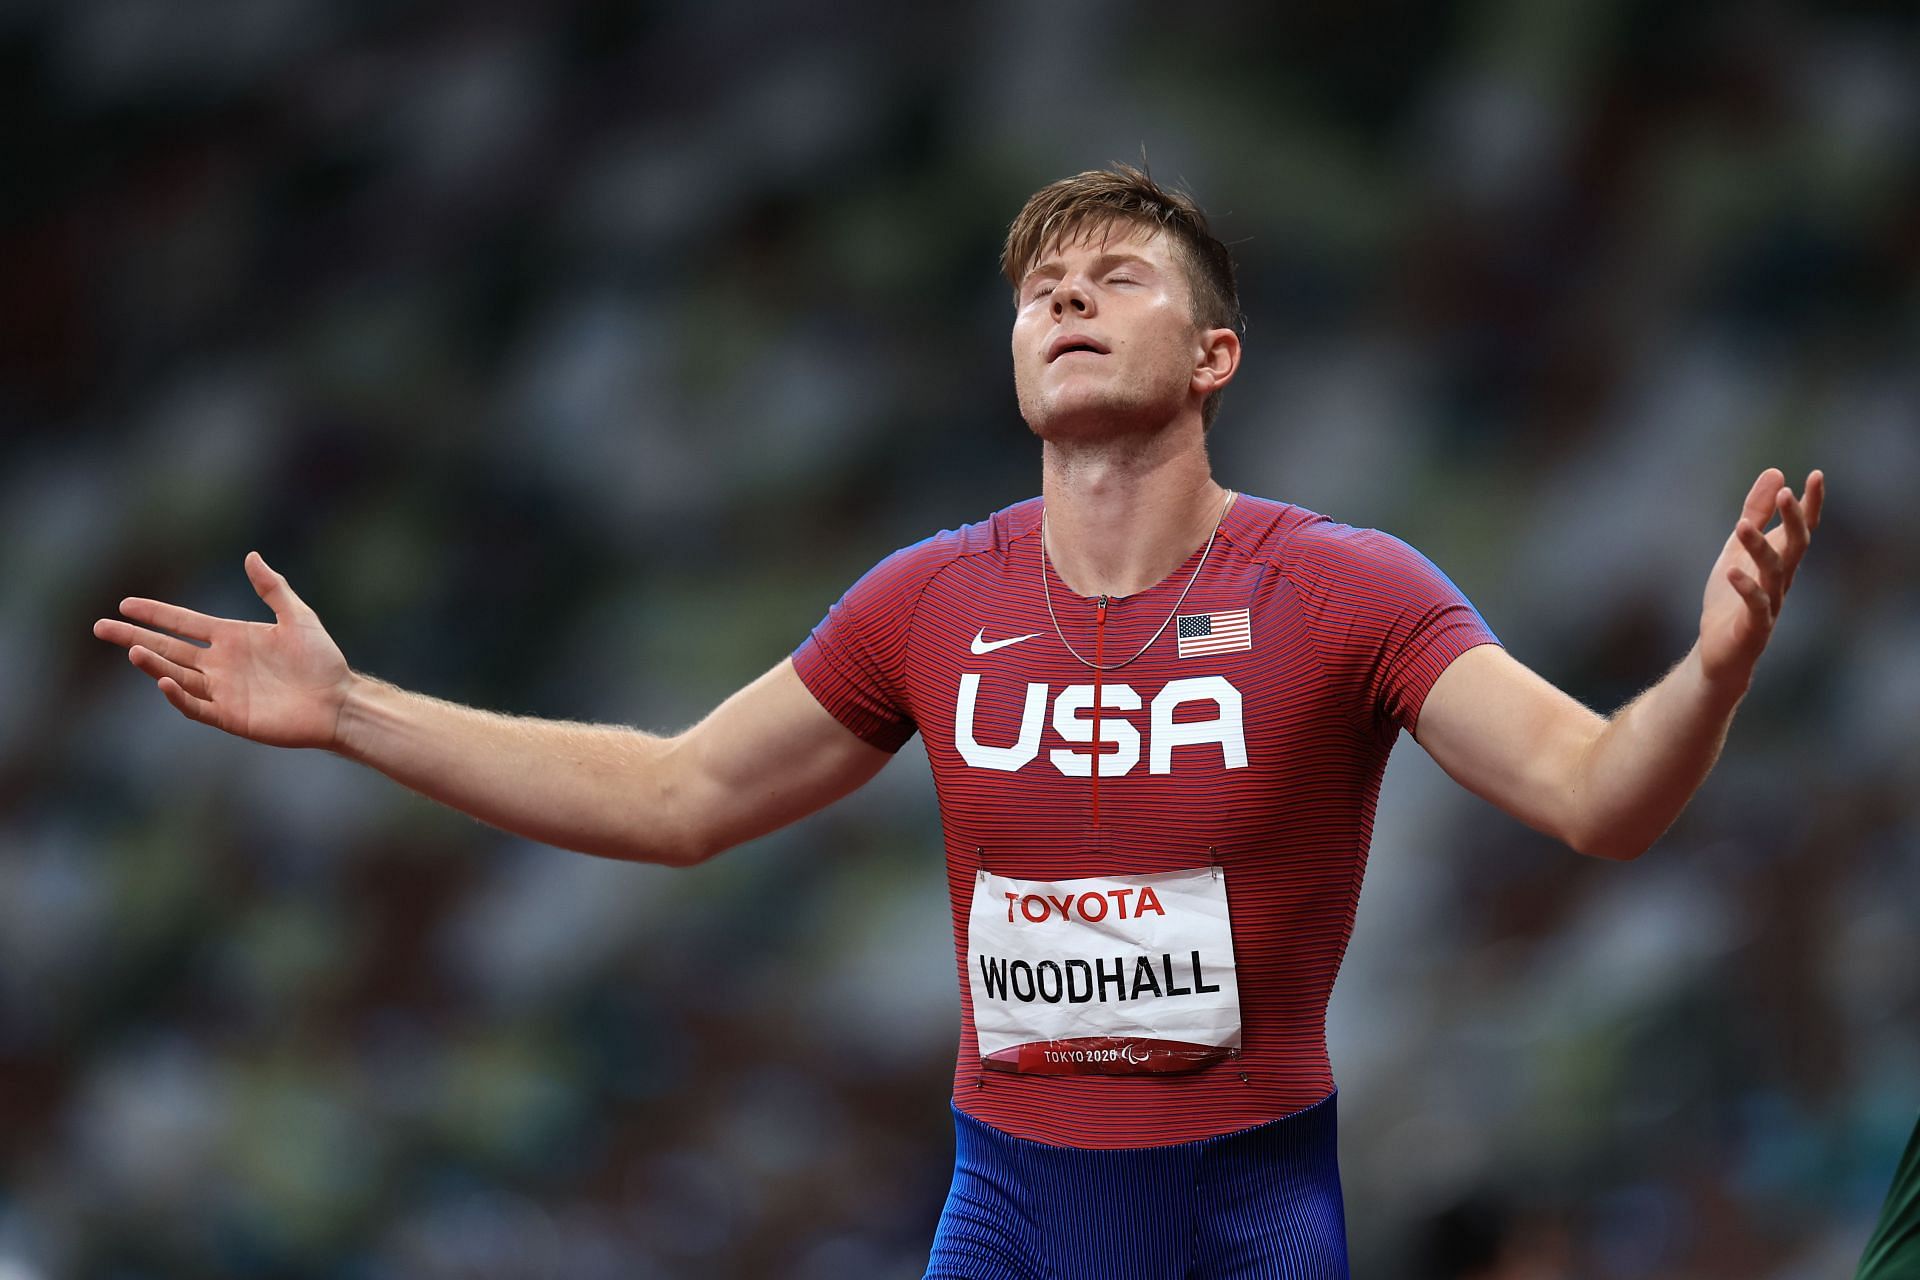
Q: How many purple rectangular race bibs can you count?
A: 0